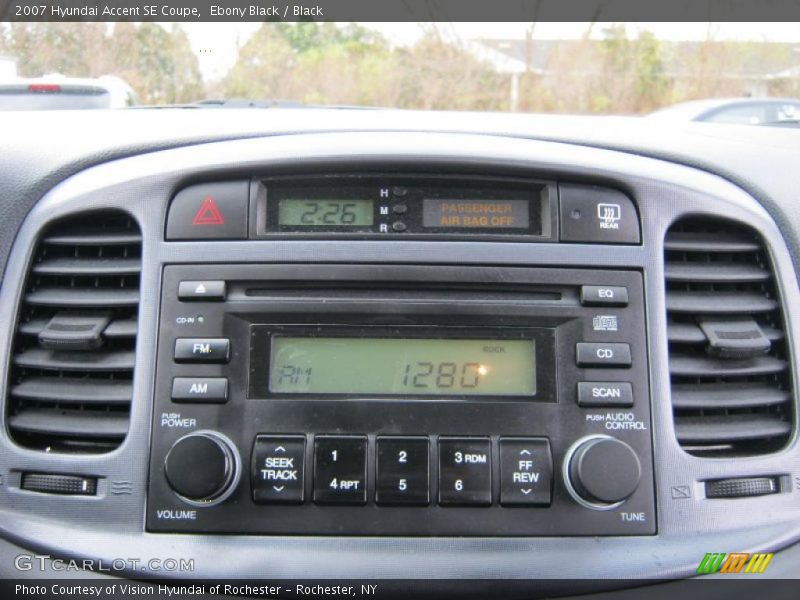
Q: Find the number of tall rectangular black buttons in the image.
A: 5